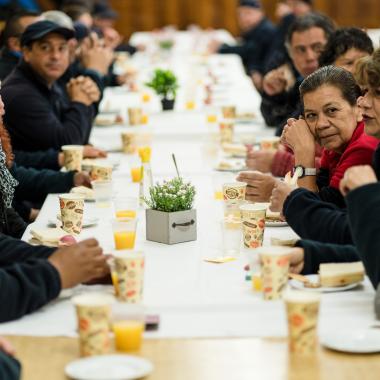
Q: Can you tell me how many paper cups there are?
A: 14